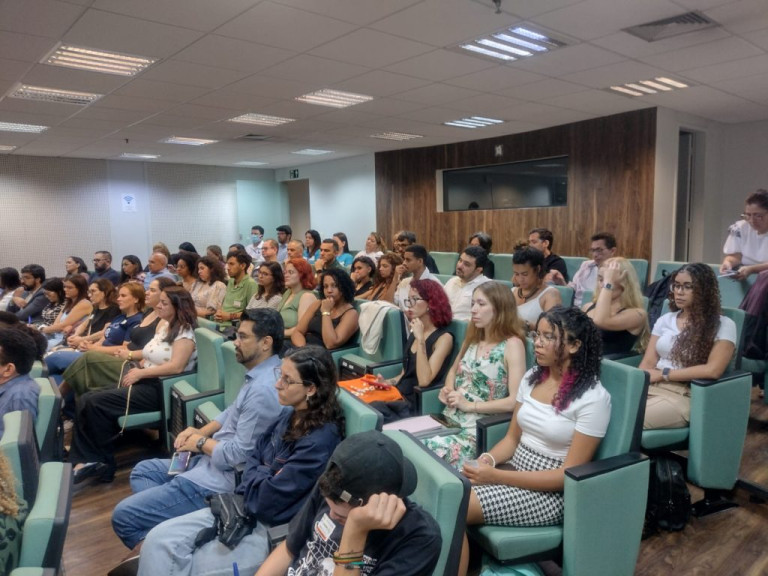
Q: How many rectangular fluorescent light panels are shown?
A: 14